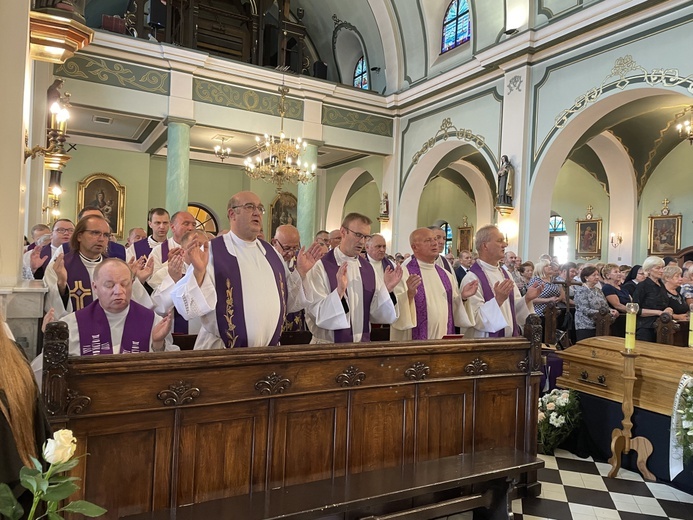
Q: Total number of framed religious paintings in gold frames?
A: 5